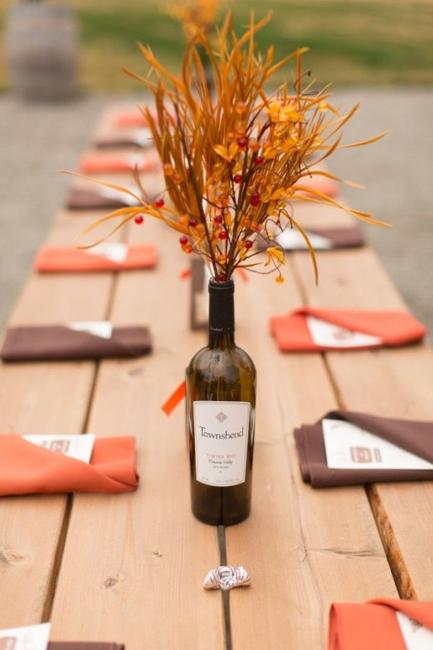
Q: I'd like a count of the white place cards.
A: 11